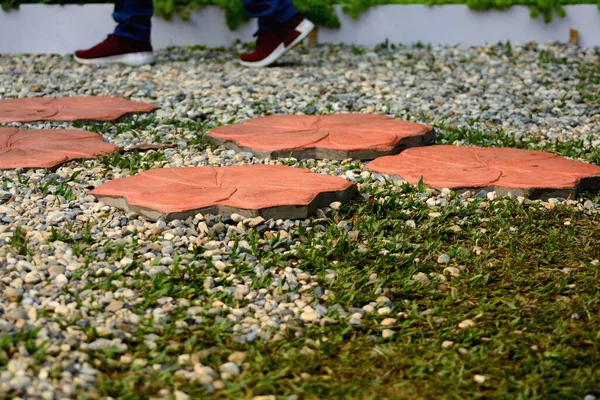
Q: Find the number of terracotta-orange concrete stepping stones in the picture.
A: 5